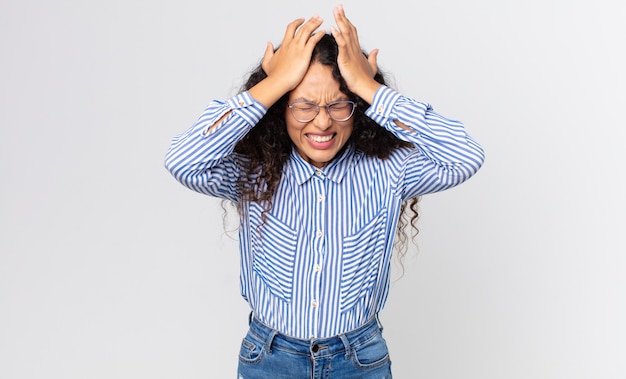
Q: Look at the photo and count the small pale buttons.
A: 7